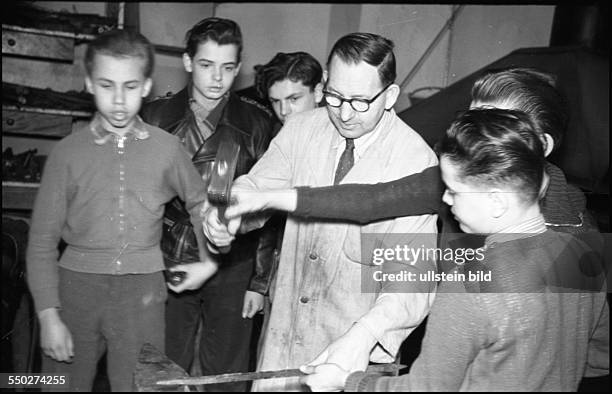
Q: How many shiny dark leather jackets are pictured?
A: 1